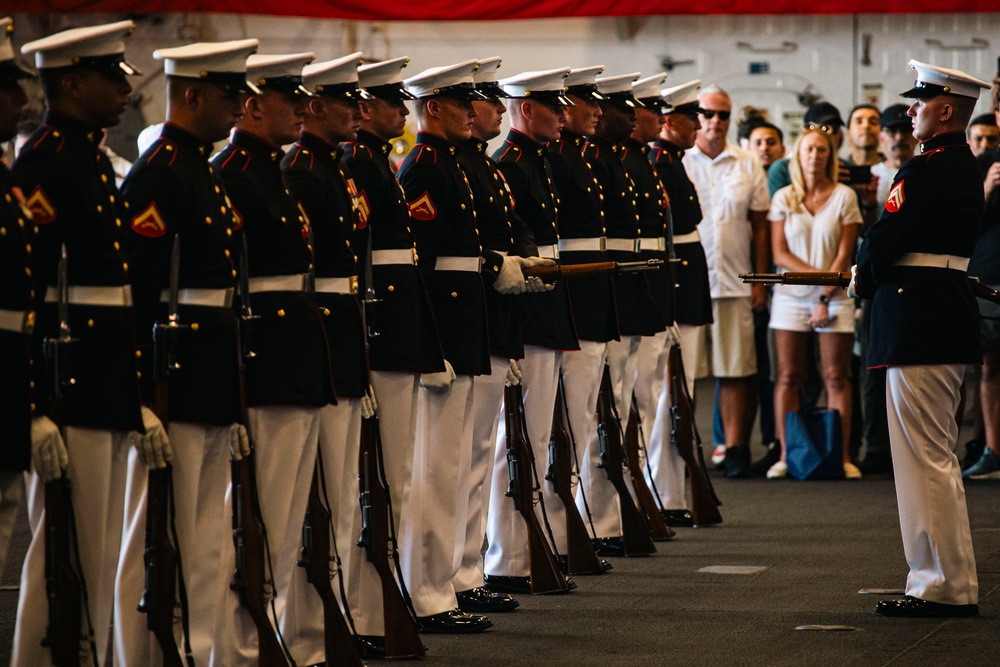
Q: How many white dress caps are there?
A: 14